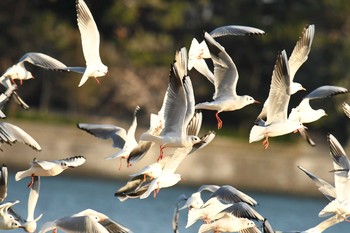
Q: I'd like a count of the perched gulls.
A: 0